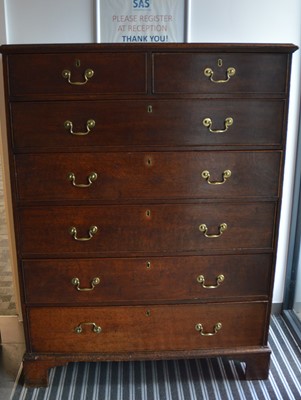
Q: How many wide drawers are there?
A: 5